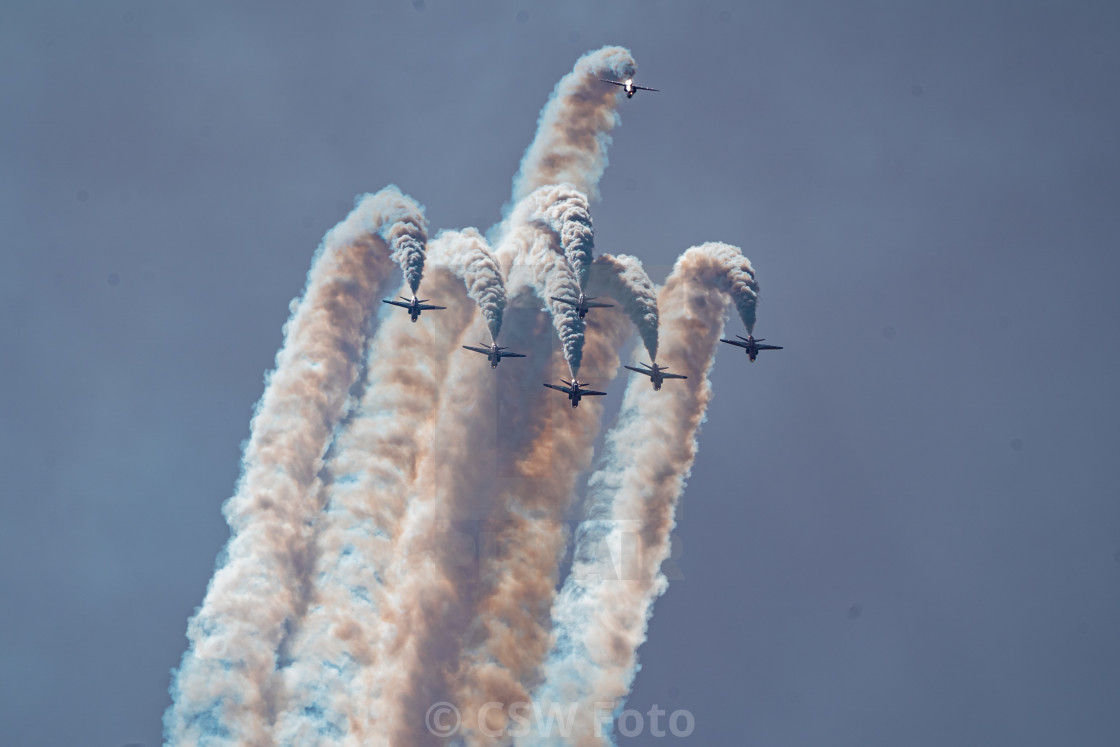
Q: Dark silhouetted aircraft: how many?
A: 7